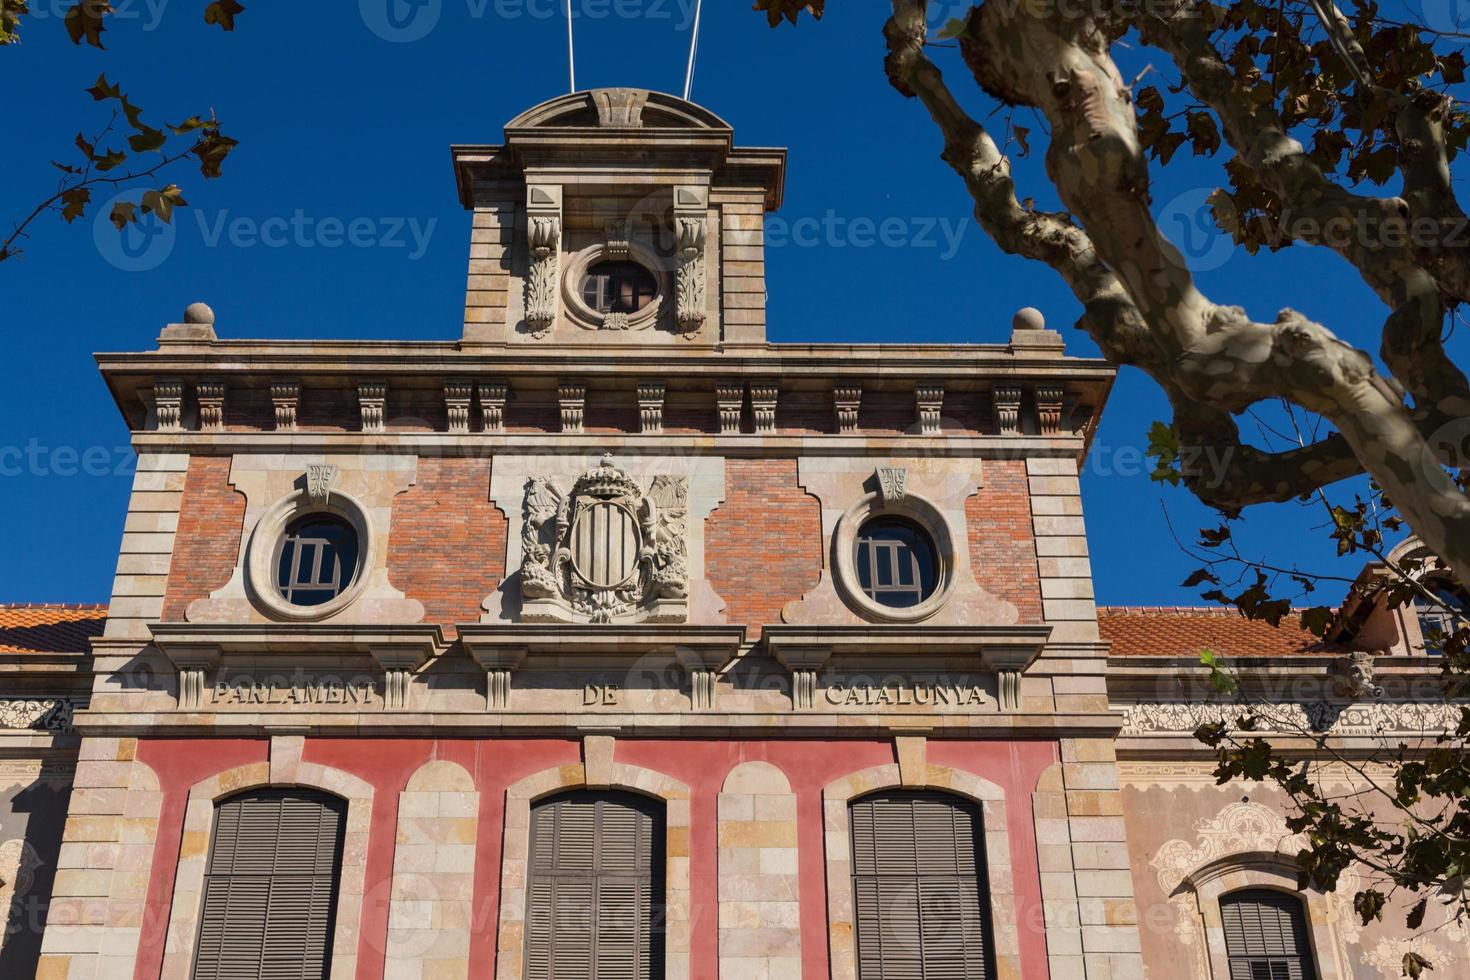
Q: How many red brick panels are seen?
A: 4